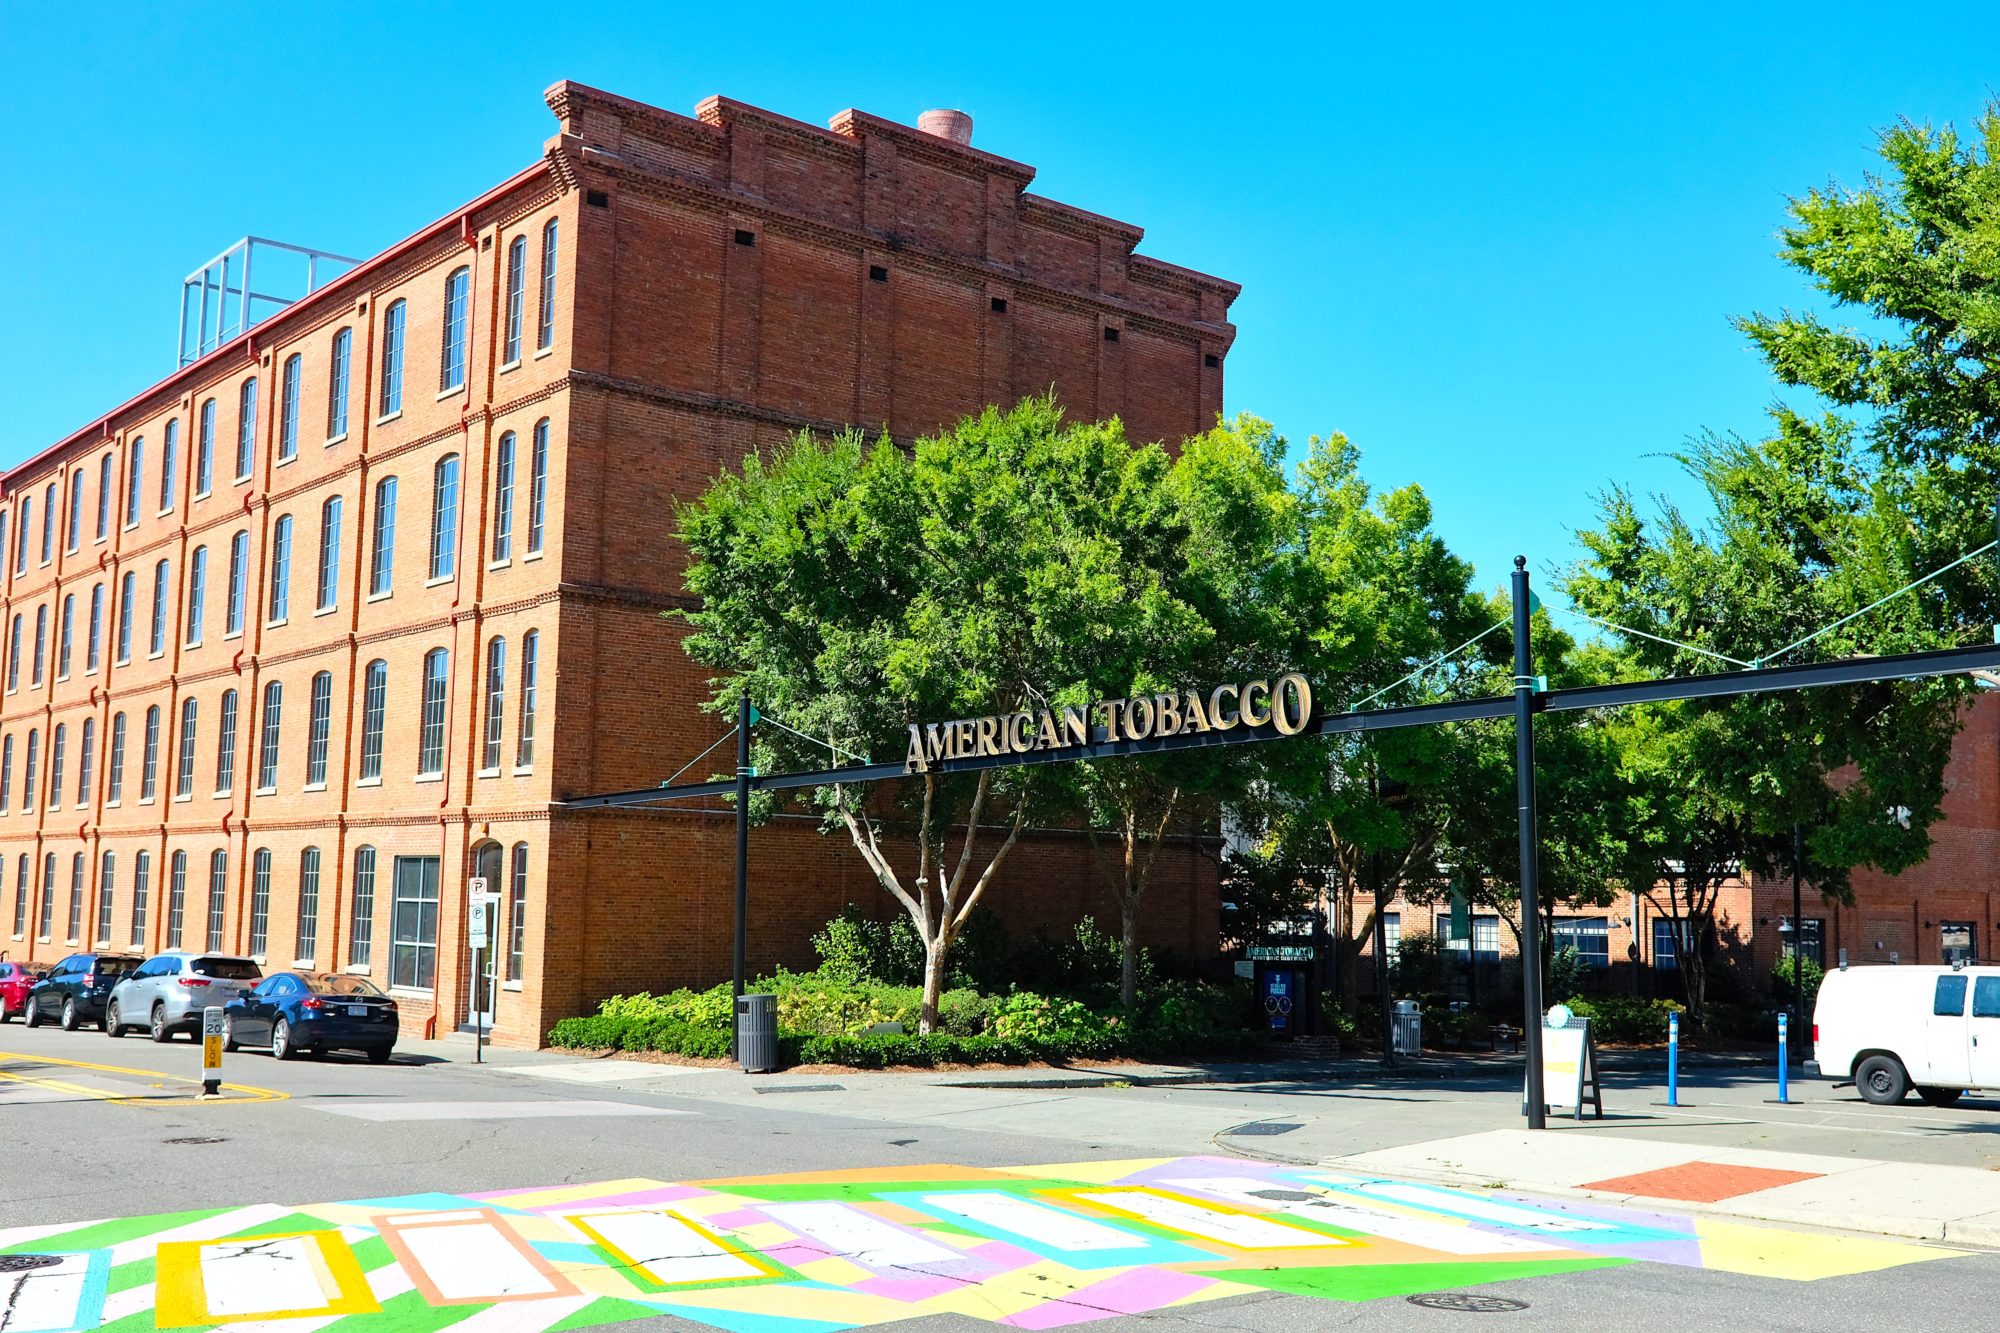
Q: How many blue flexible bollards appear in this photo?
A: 2